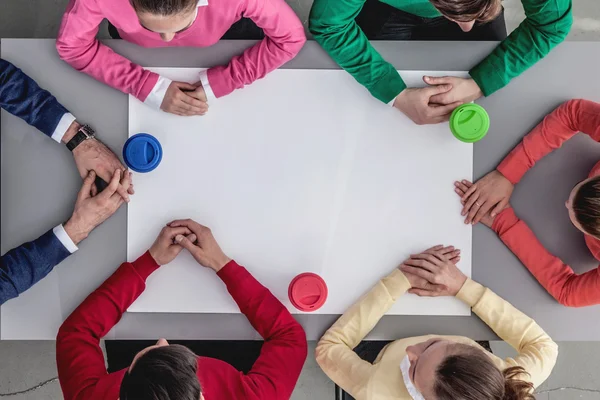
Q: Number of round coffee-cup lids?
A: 3